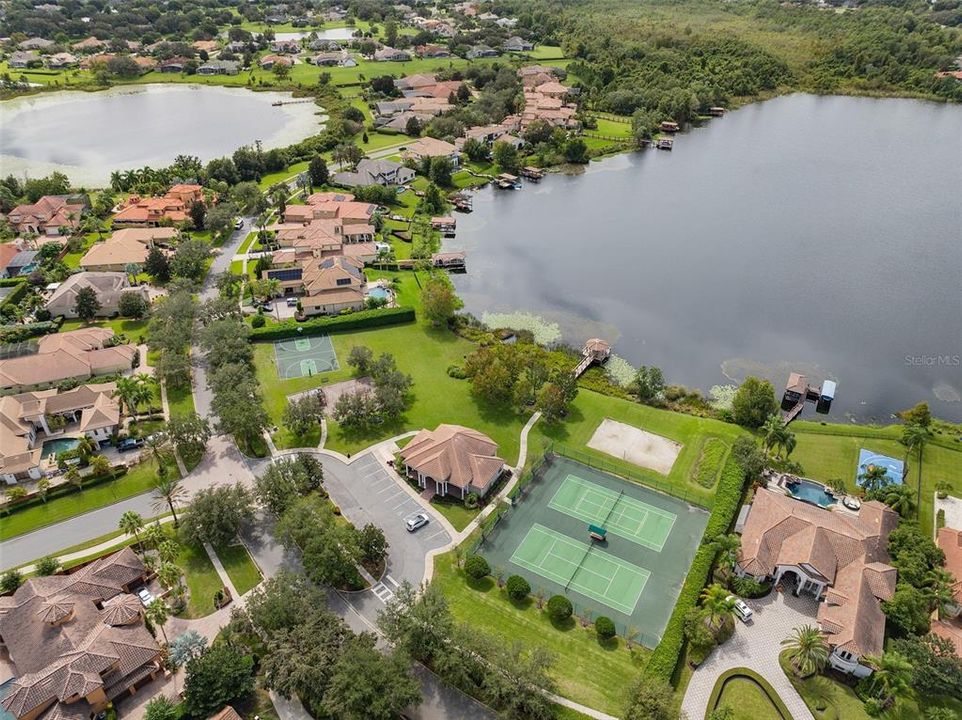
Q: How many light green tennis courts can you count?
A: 2